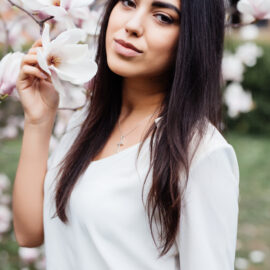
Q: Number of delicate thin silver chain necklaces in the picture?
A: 1